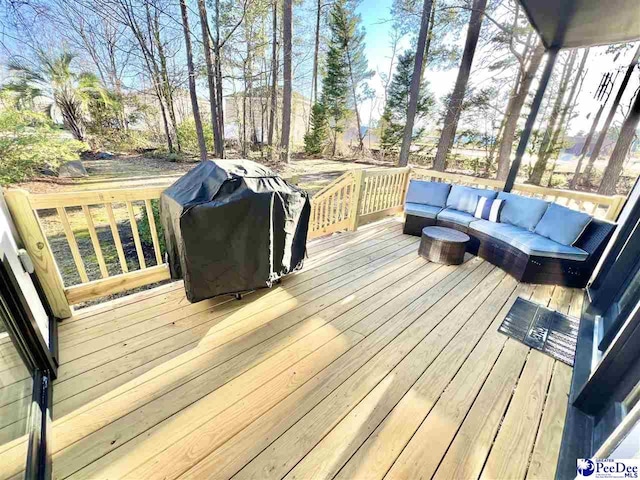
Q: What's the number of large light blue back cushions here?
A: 4